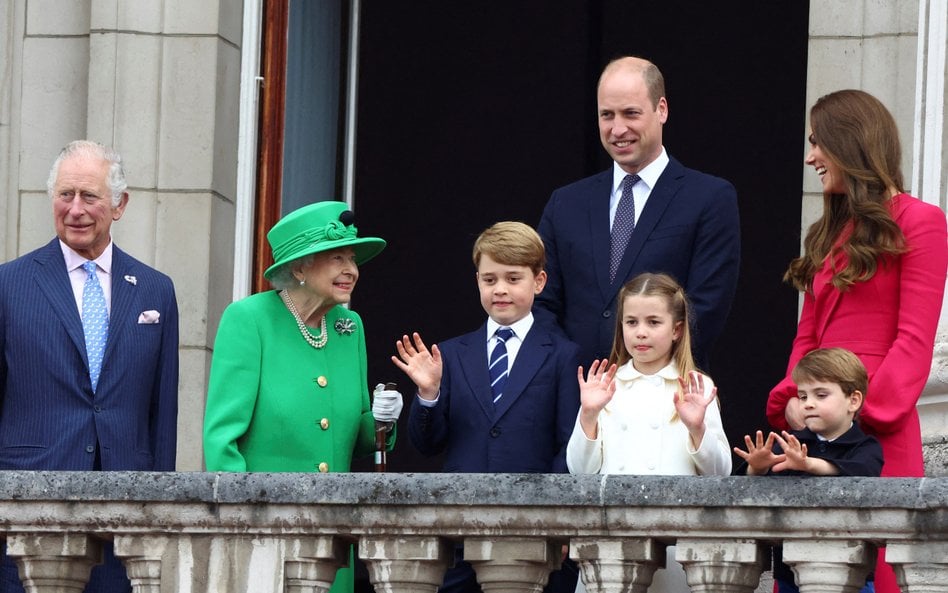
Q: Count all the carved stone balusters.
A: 9